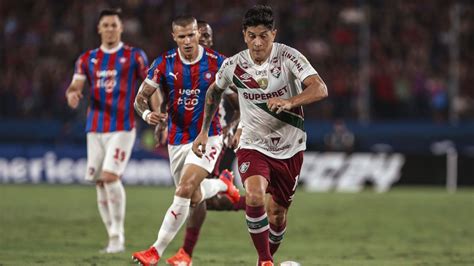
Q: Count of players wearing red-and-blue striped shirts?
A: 2